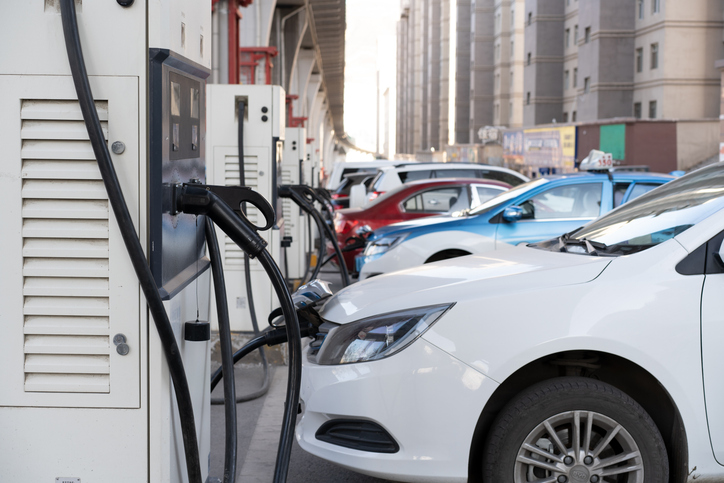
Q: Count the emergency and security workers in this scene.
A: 0